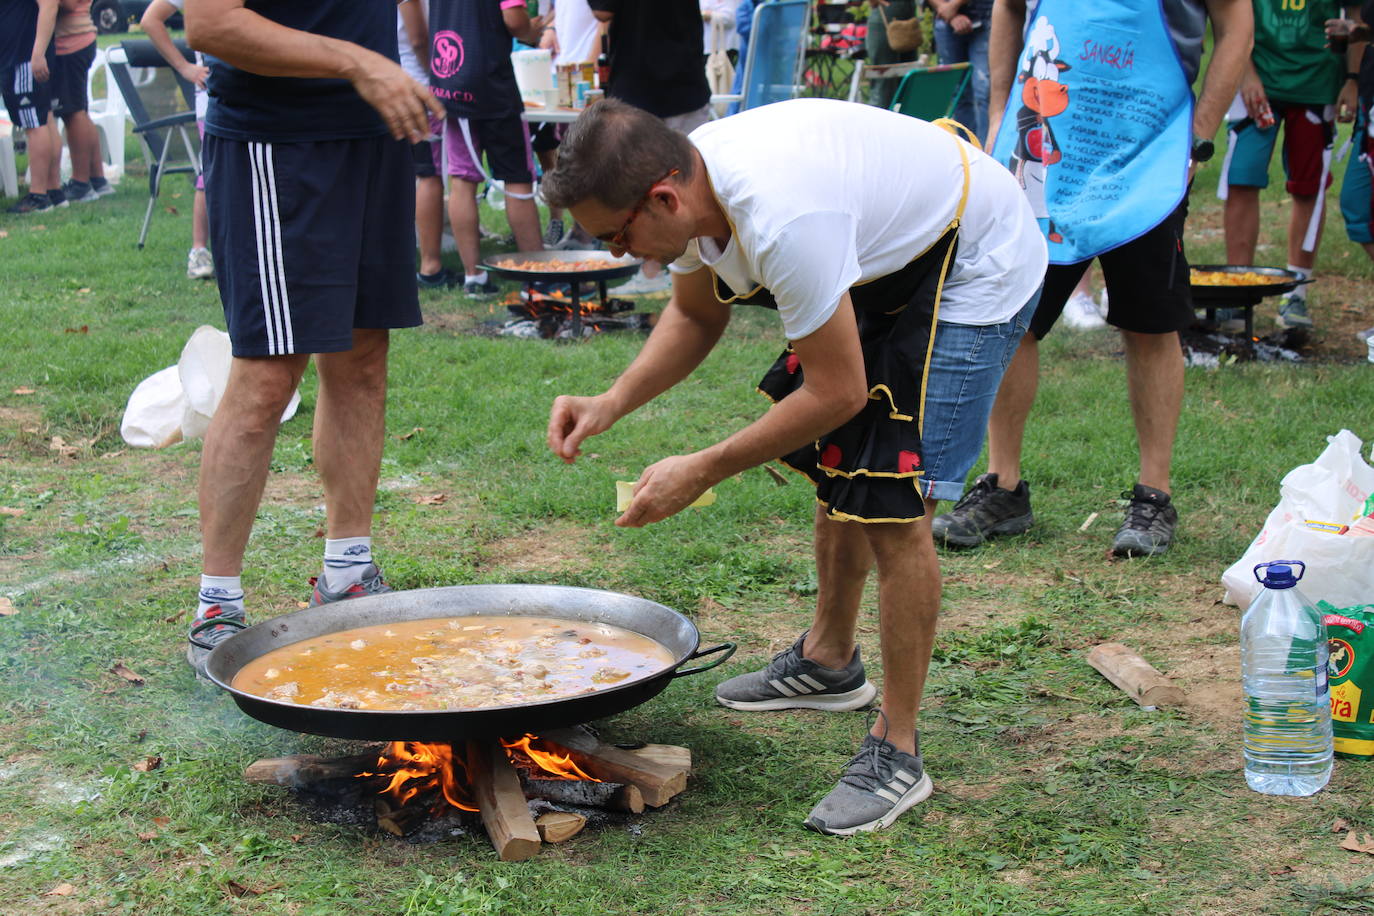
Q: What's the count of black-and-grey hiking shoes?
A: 2